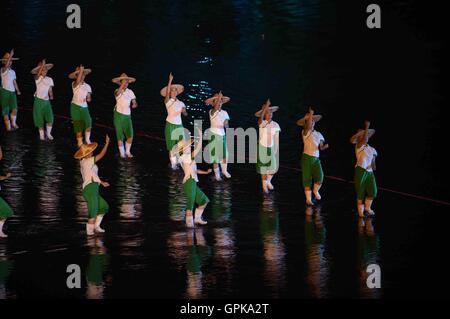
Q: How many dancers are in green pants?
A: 12